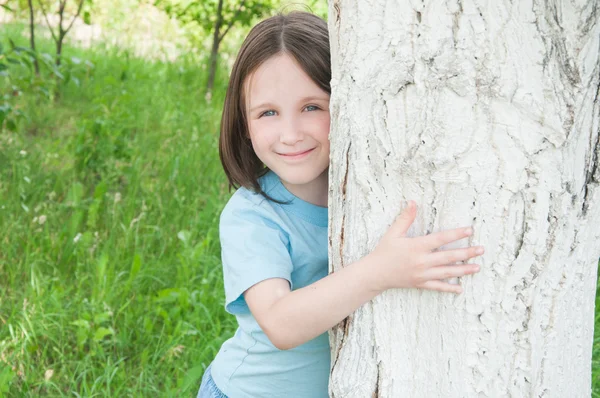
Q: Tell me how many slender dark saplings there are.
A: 3